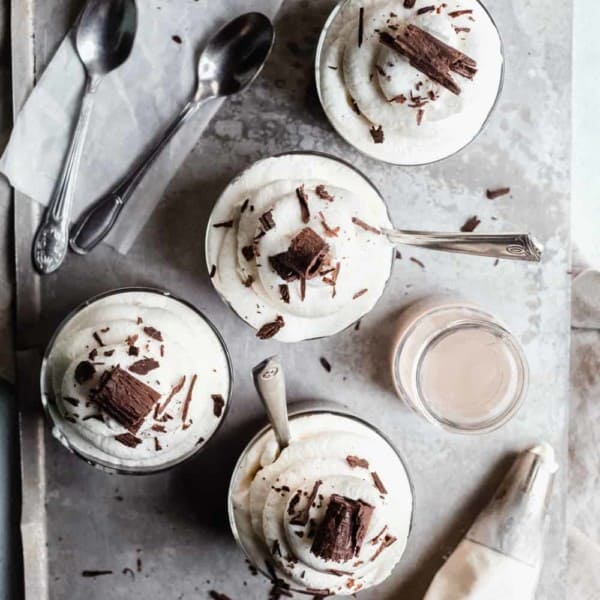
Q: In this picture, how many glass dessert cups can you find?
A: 4